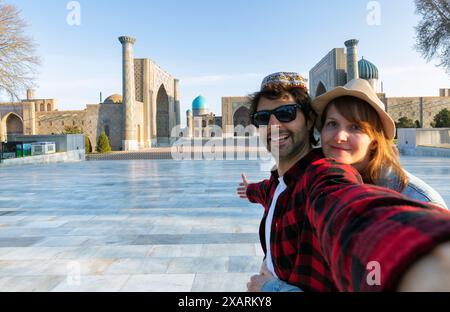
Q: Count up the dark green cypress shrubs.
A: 2